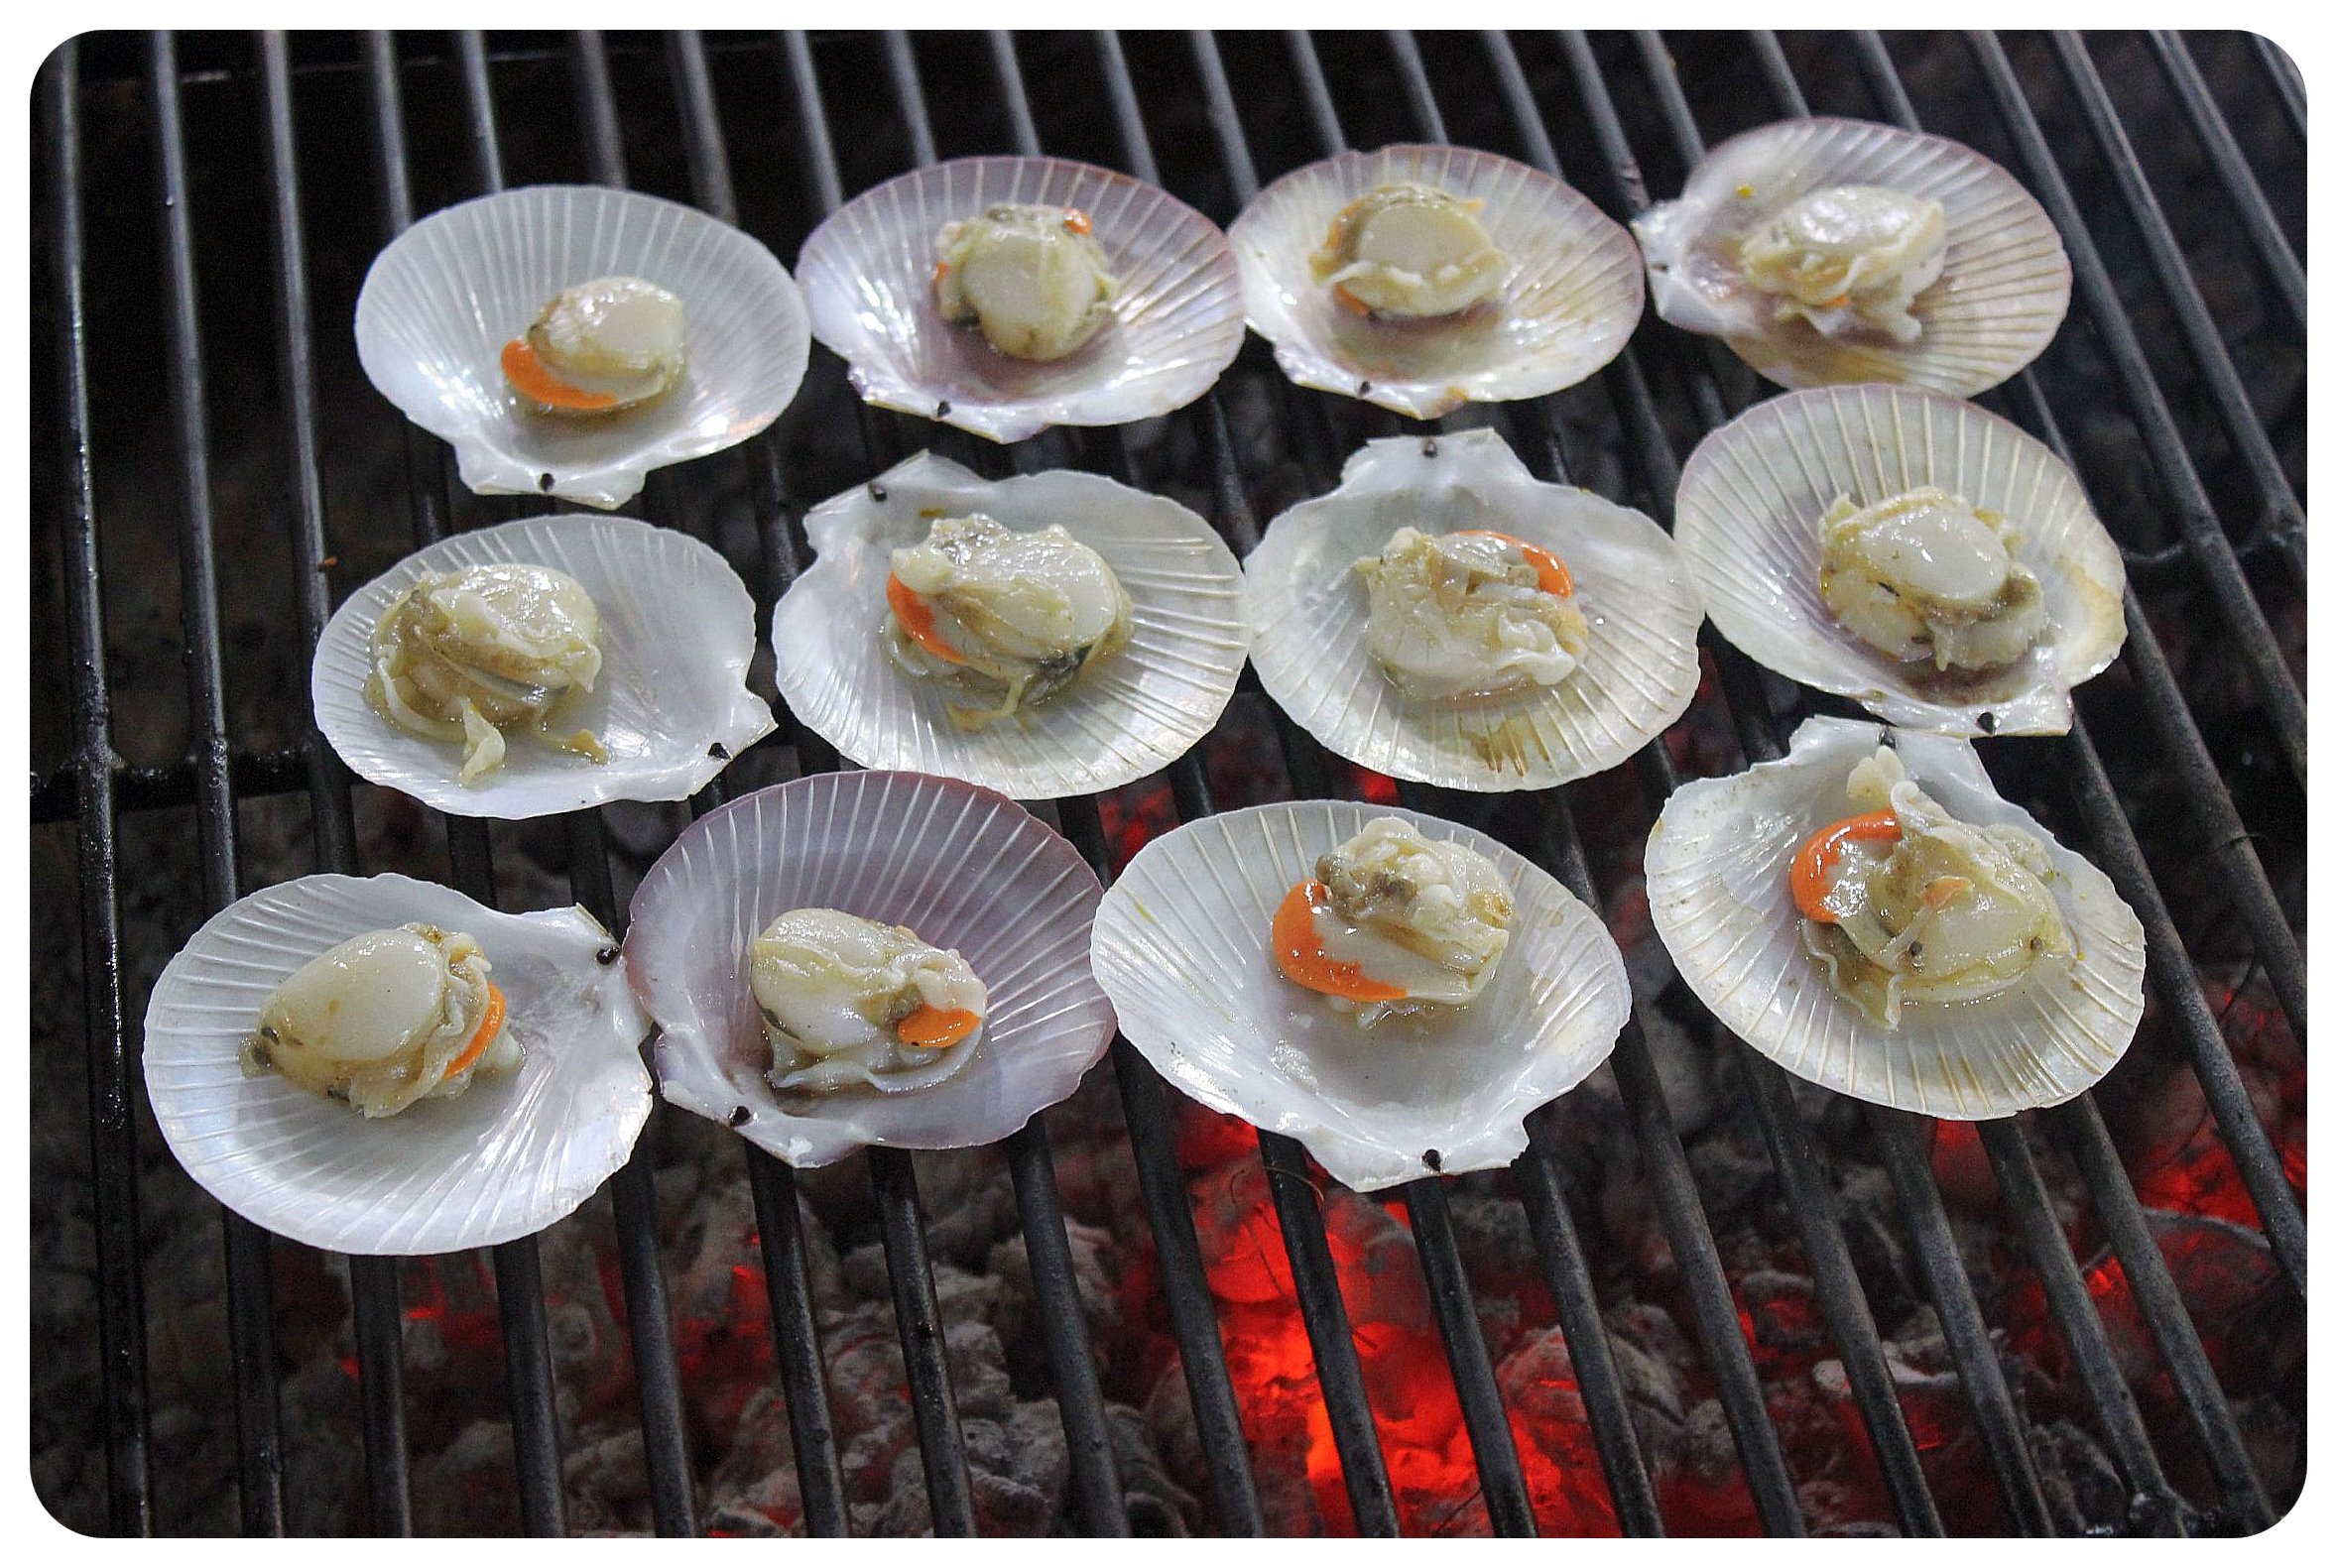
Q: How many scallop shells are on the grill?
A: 12